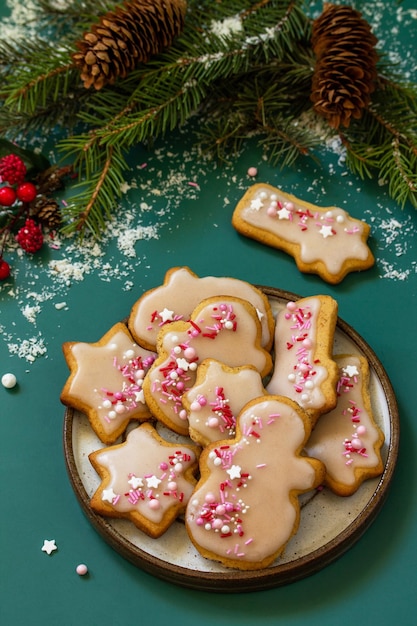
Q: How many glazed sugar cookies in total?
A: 9